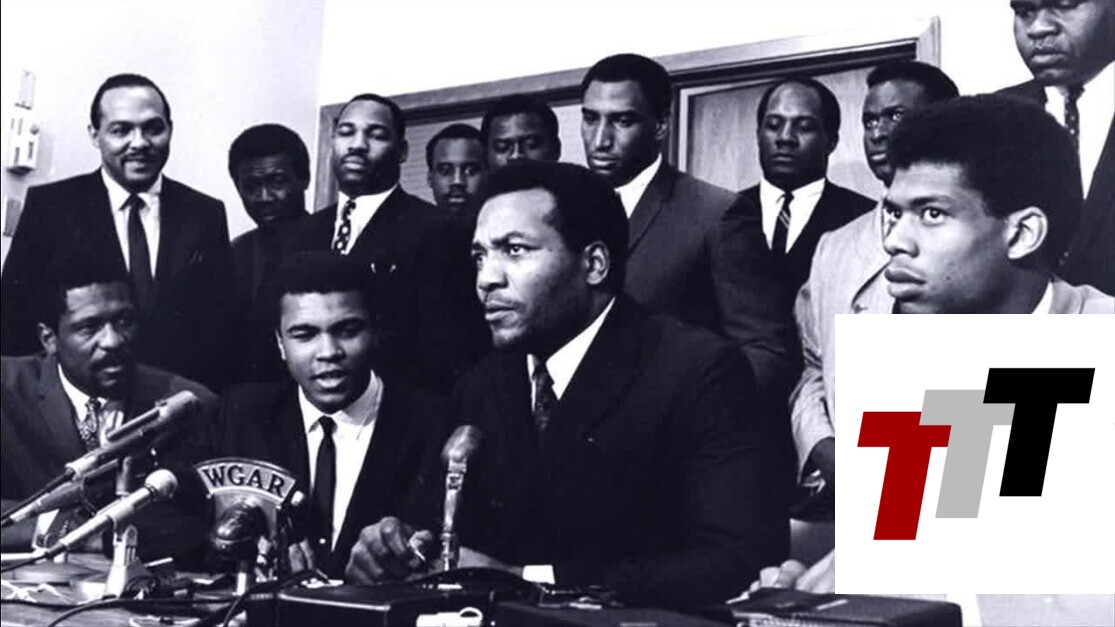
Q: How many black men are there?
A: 13